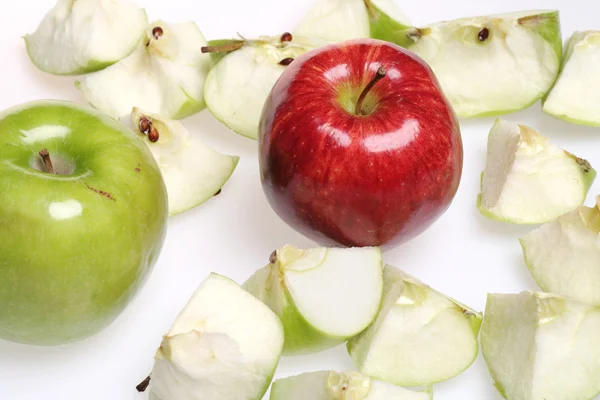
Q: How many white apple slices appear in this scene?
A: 14